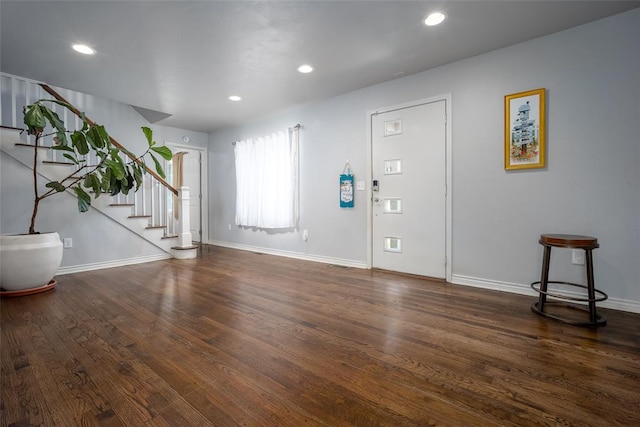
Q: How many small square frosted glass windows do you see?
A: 4